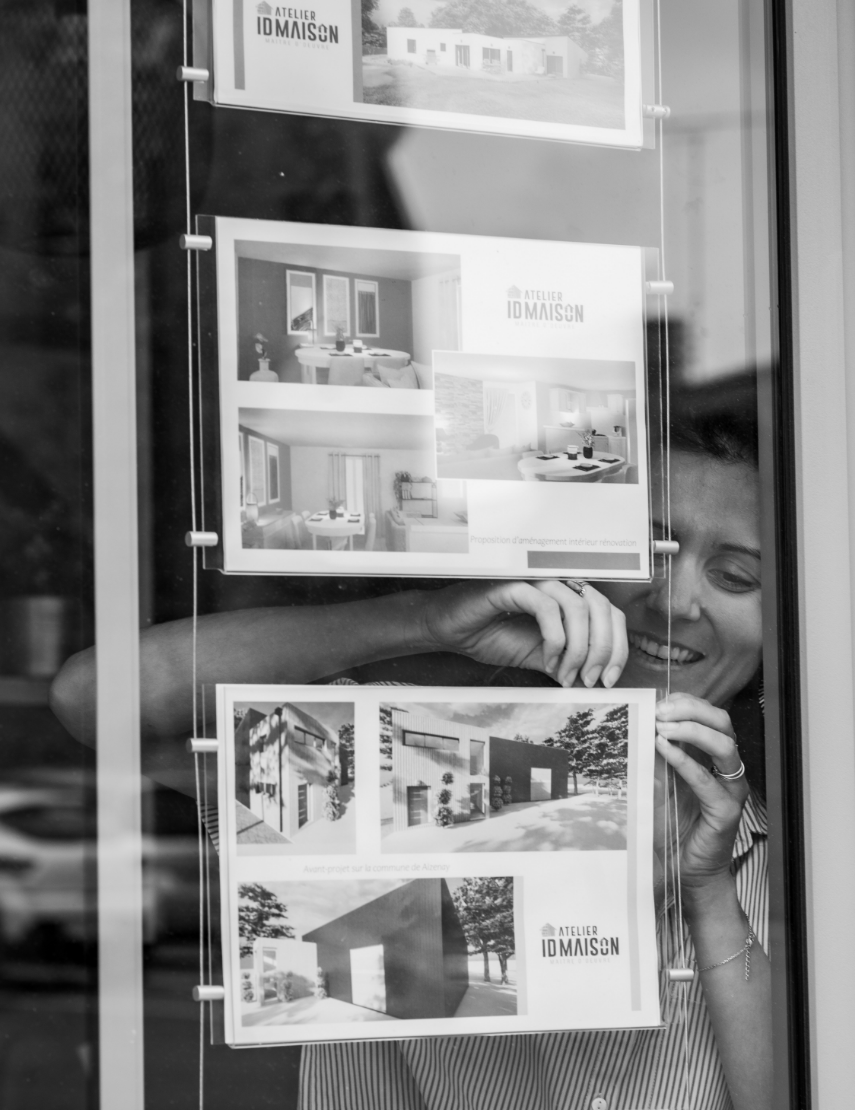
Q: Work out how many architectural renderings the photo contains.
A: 7